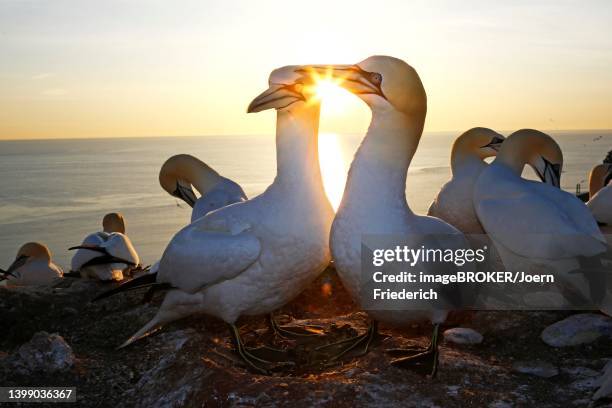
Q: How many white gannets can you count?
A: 8